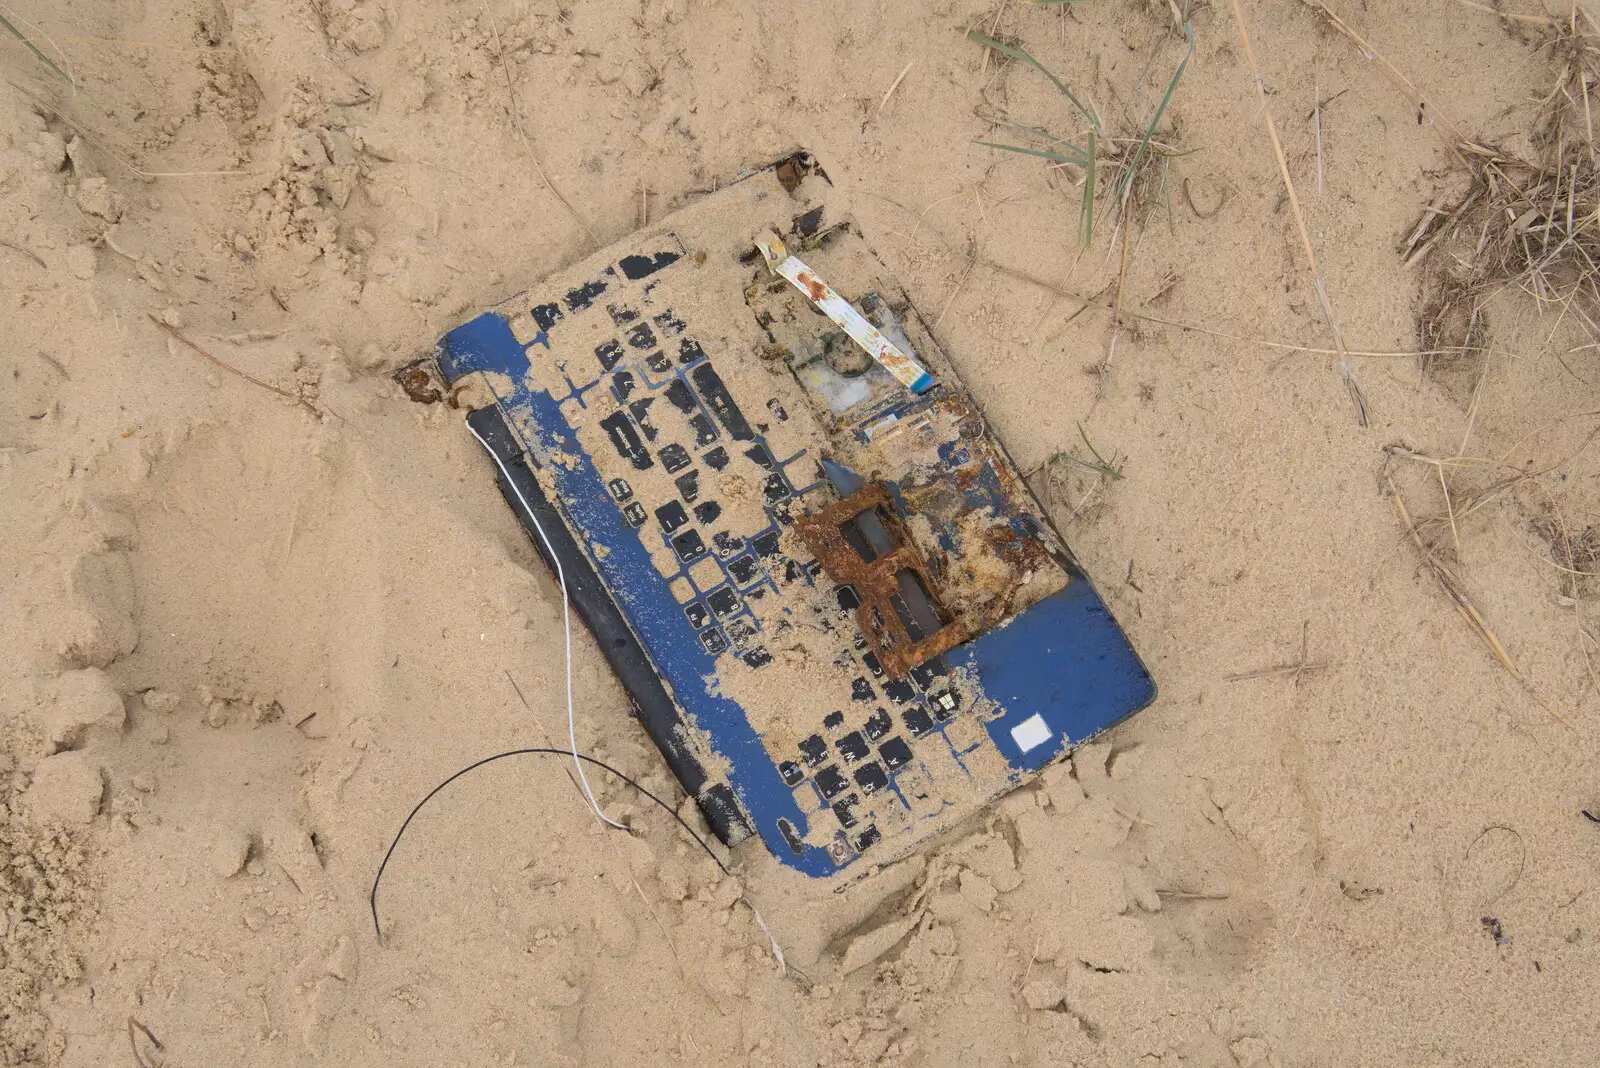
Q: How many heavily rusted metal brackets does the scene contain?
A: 1